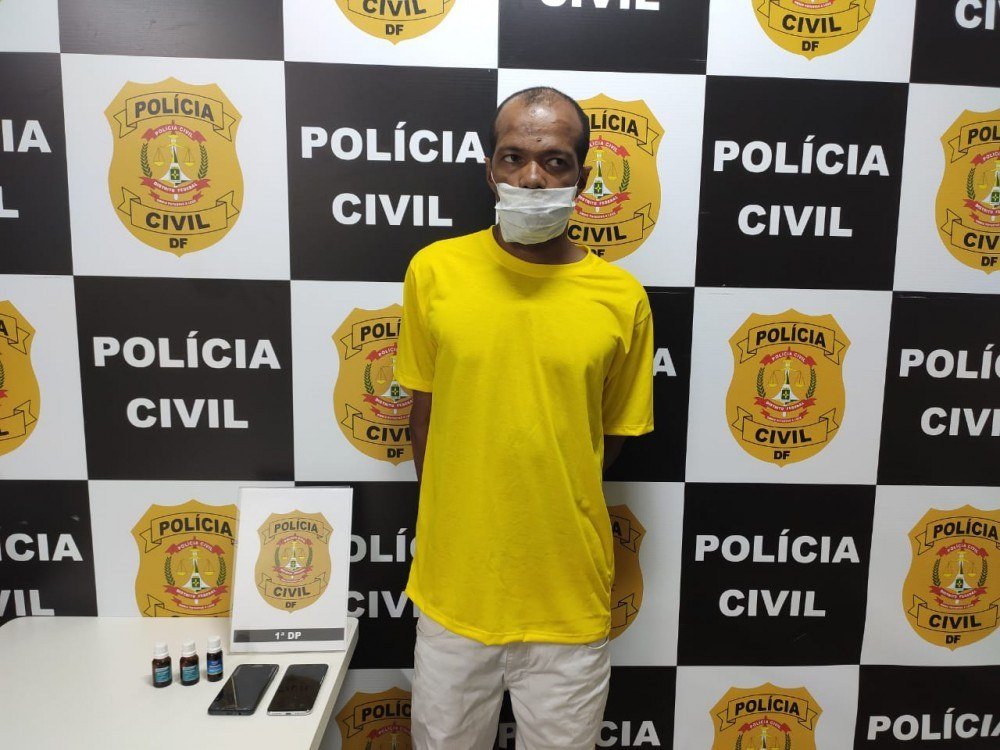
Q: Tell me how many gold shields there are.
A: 14